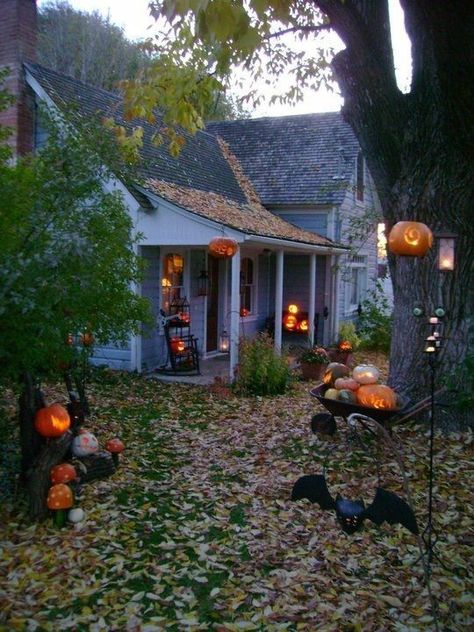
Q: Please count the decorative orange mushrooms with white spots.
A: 3